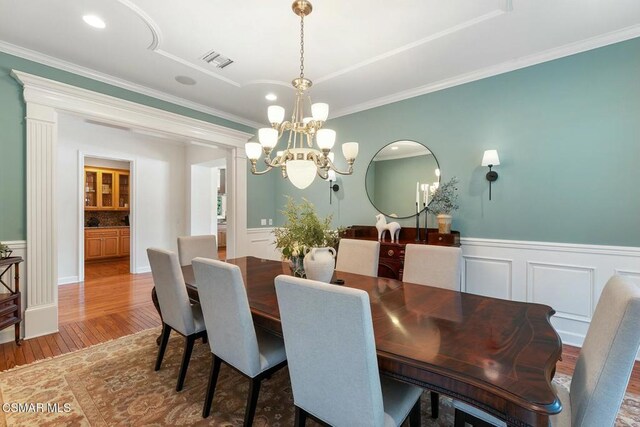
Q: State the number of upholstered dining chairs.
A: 7